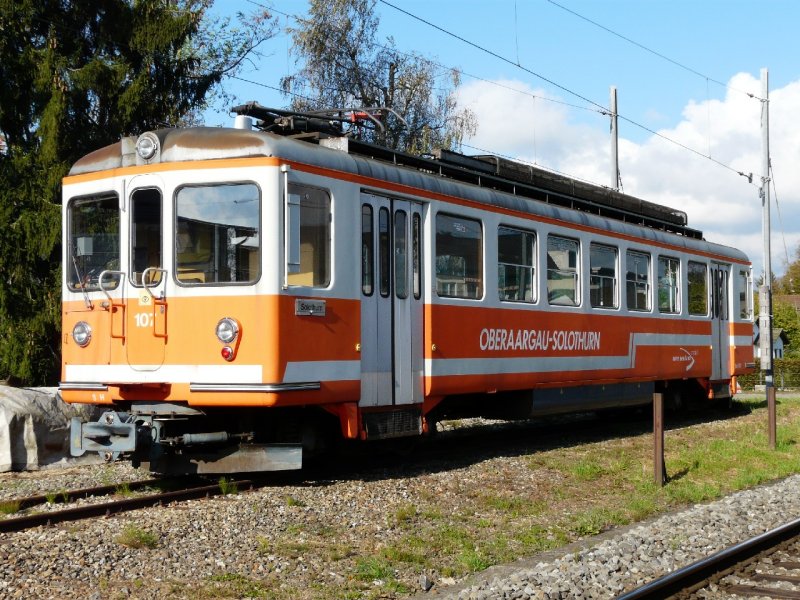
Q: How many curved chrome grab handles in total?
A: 2